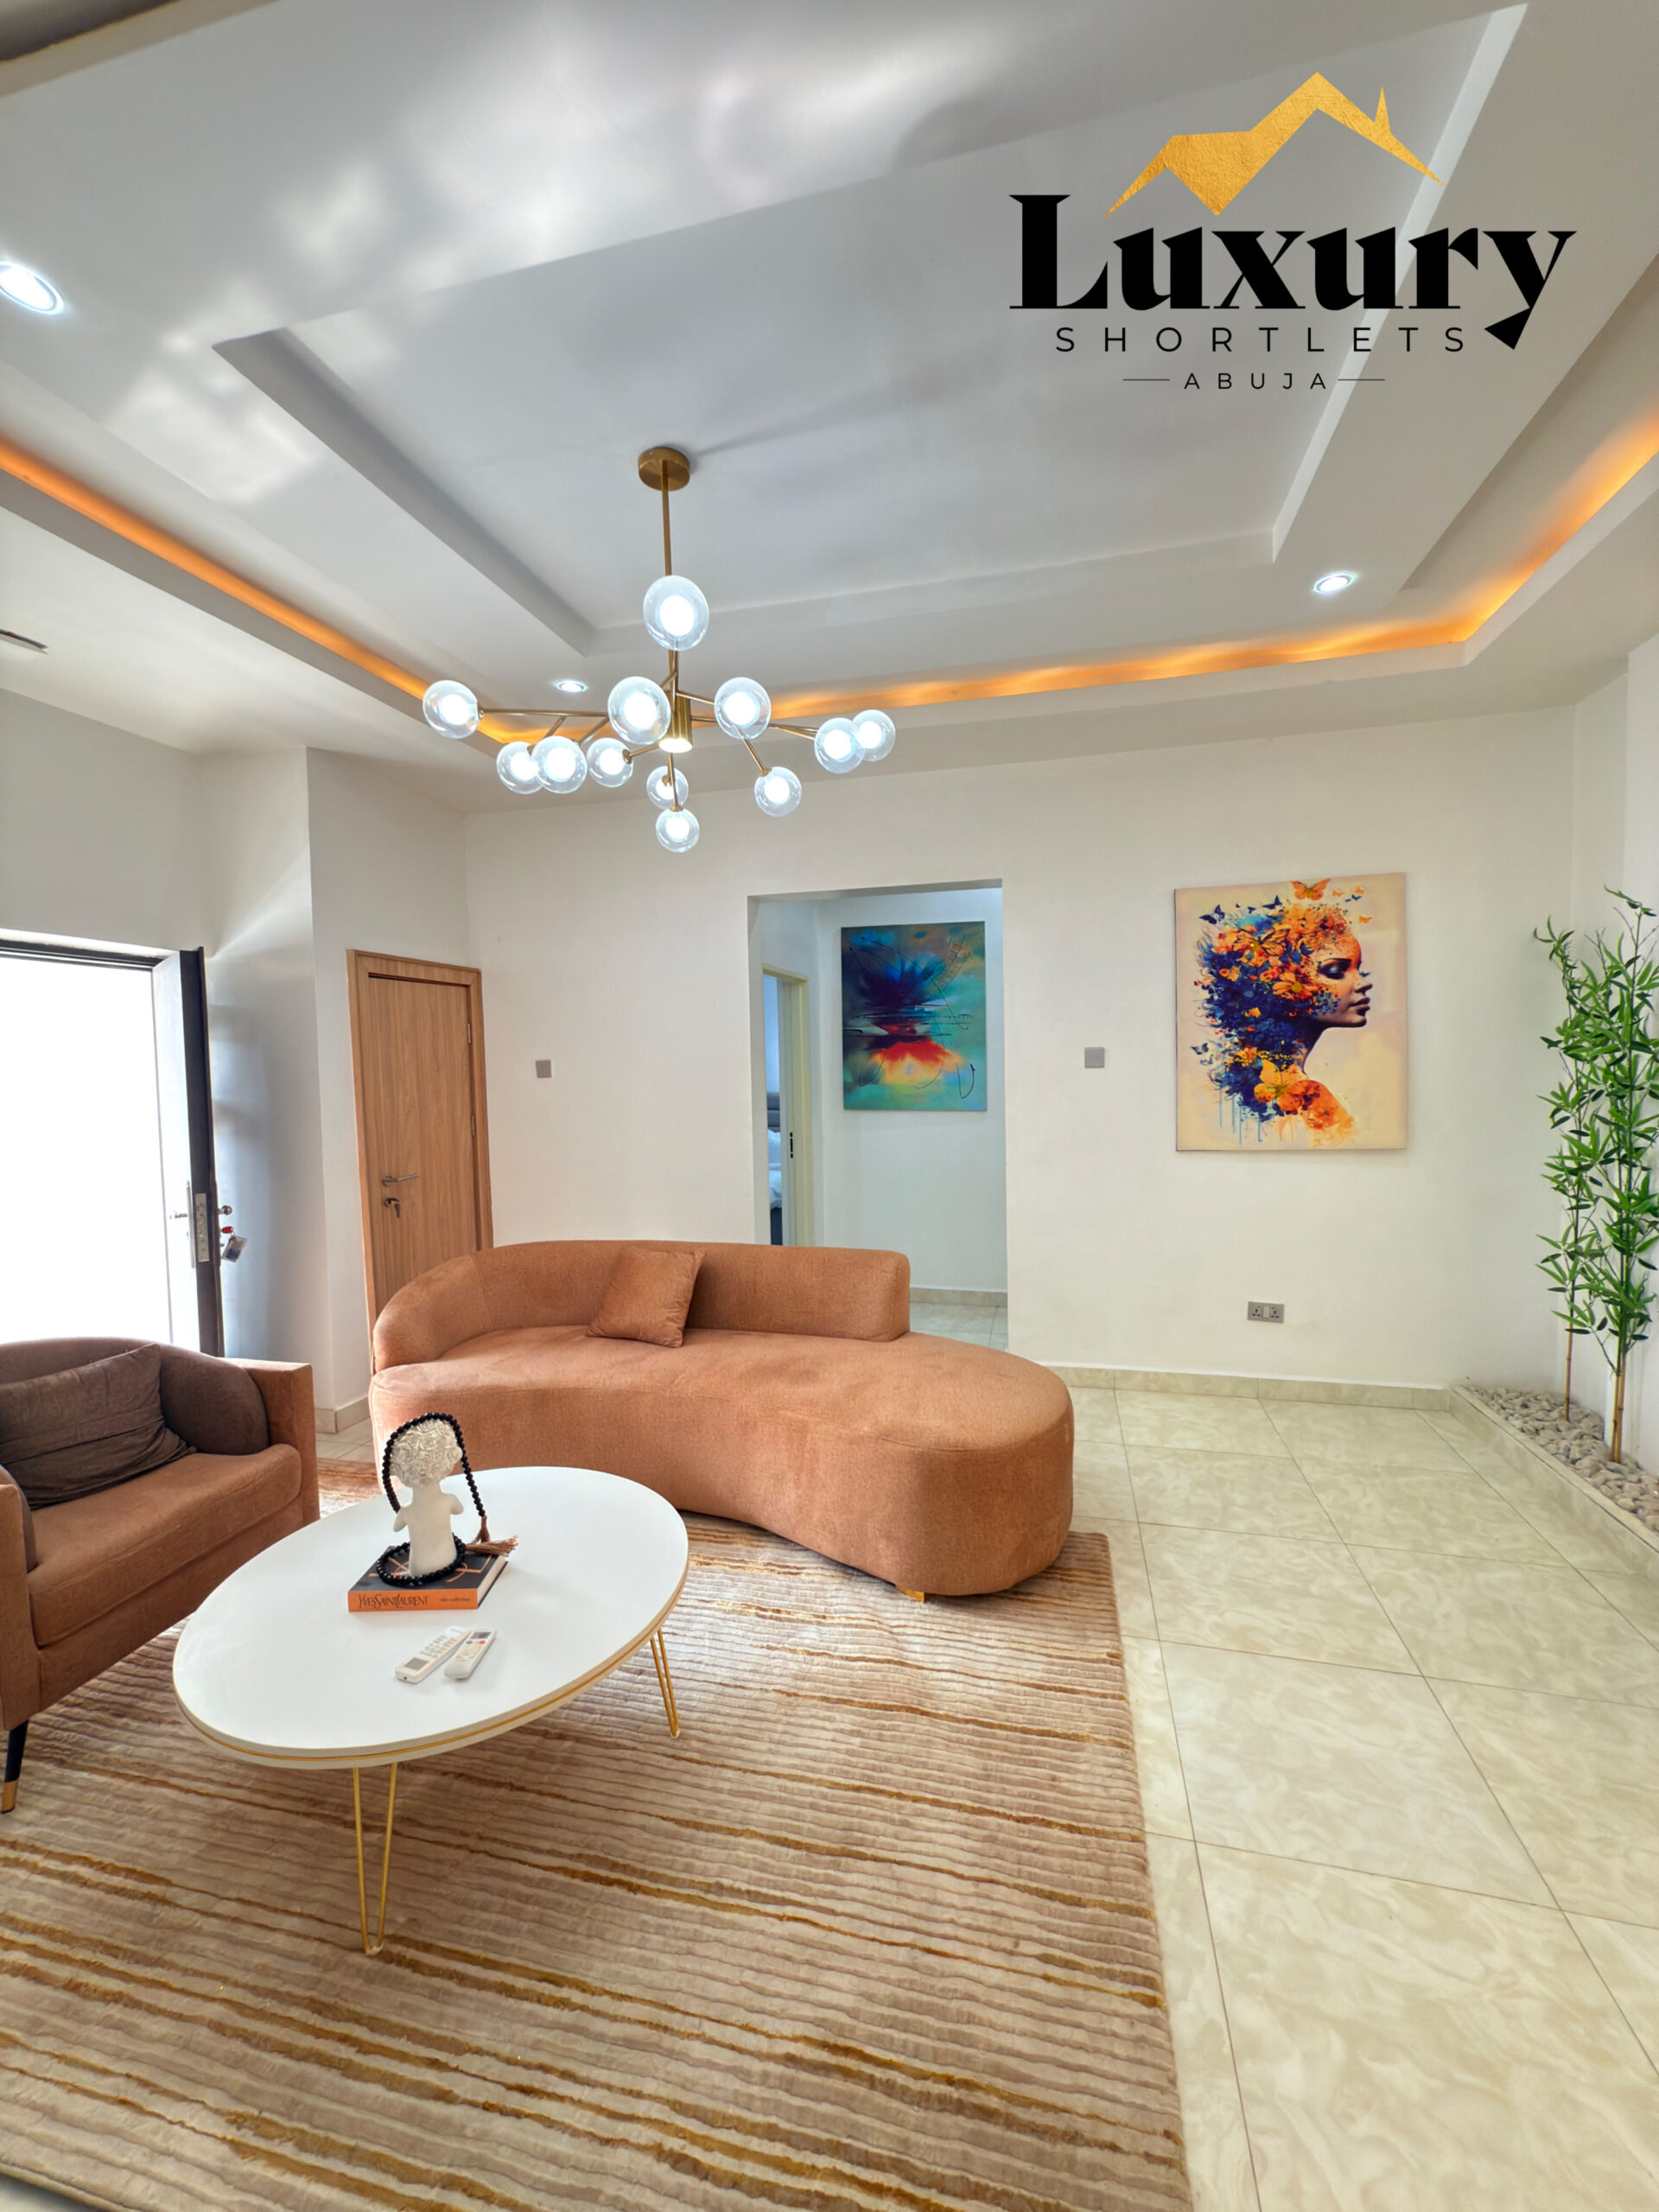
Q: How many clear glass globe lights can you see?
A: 12